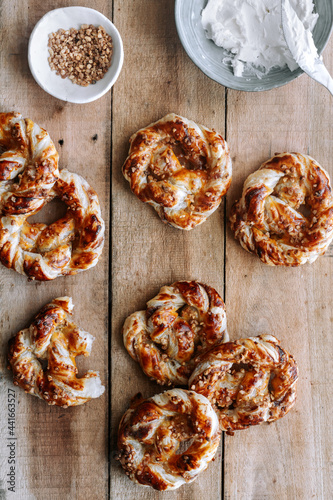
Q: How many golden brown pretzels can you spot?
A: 8